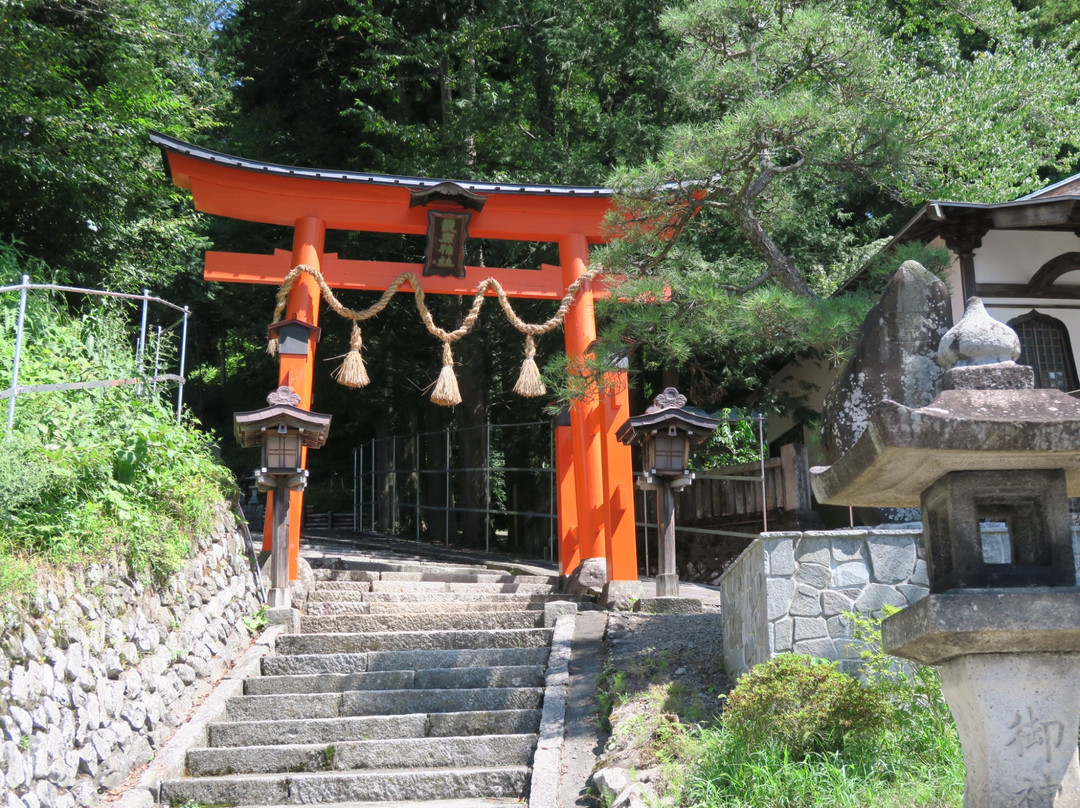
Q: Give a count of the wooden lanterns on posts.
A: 2